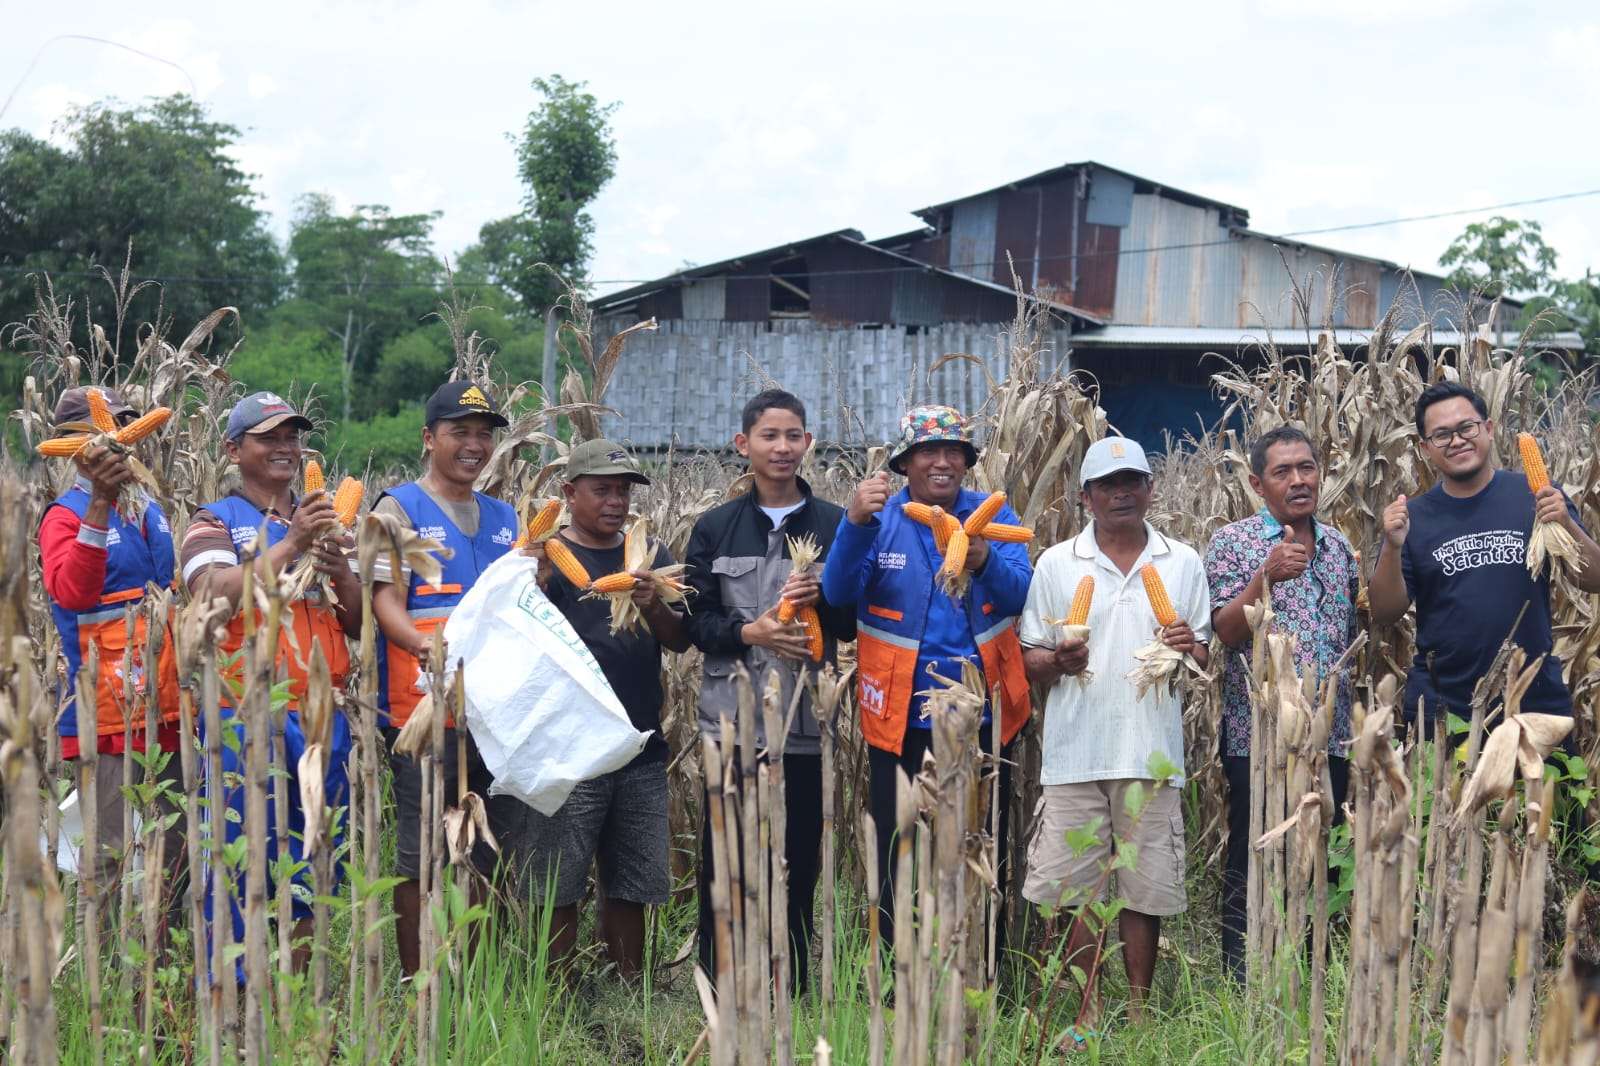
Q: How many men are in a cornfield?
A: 9